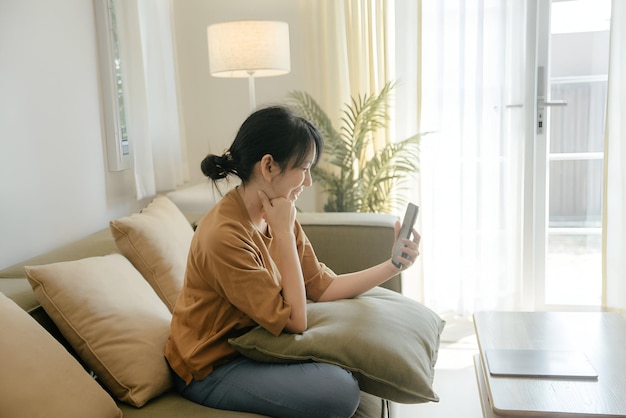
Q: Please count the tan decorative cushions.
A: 3